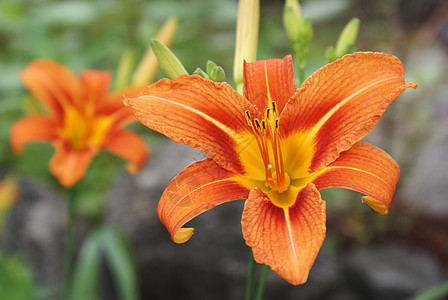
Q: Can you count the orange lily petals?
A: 12